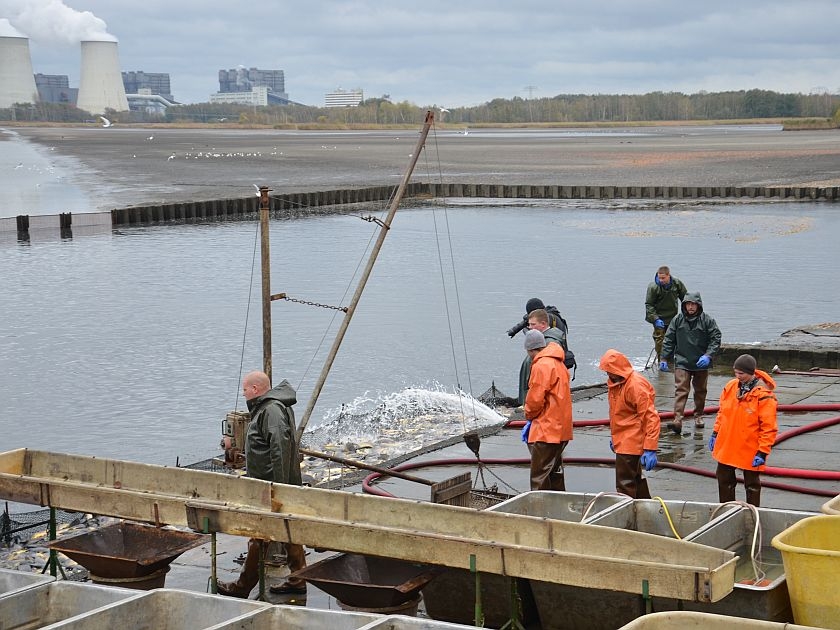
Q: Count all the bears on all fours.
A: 0